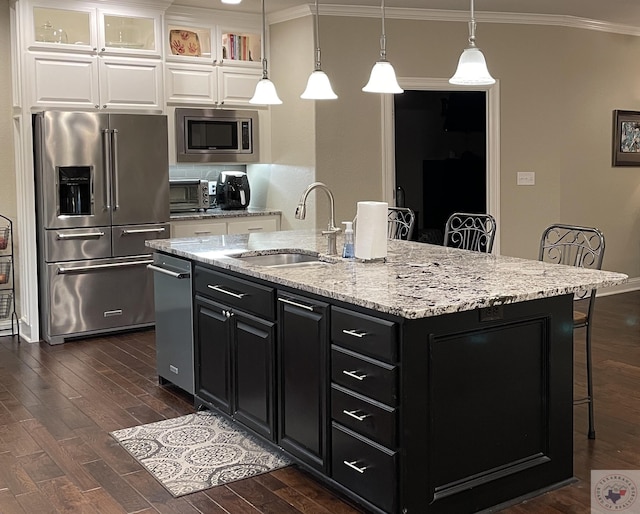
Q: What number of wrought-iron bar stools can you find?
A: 3